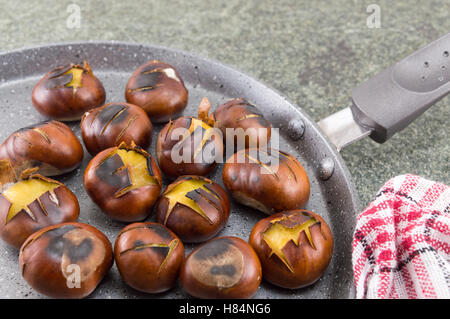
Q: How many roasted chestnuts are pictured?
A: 14